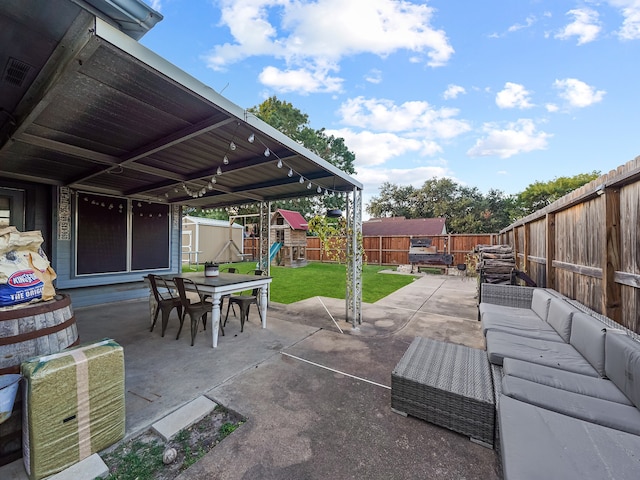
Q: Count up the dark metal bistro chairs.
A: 4